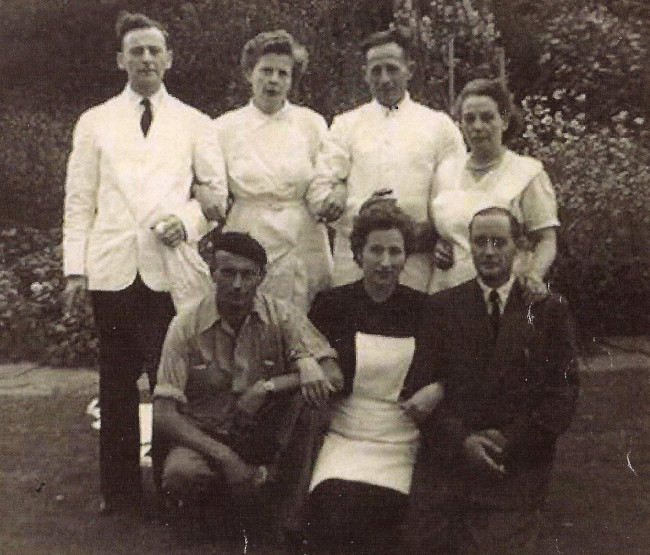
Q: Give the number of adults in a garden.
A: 7